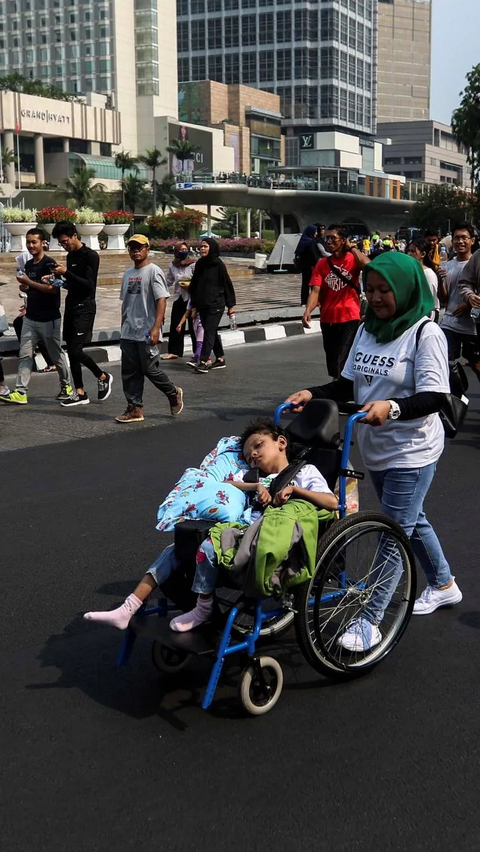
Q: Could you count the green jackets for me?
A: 1